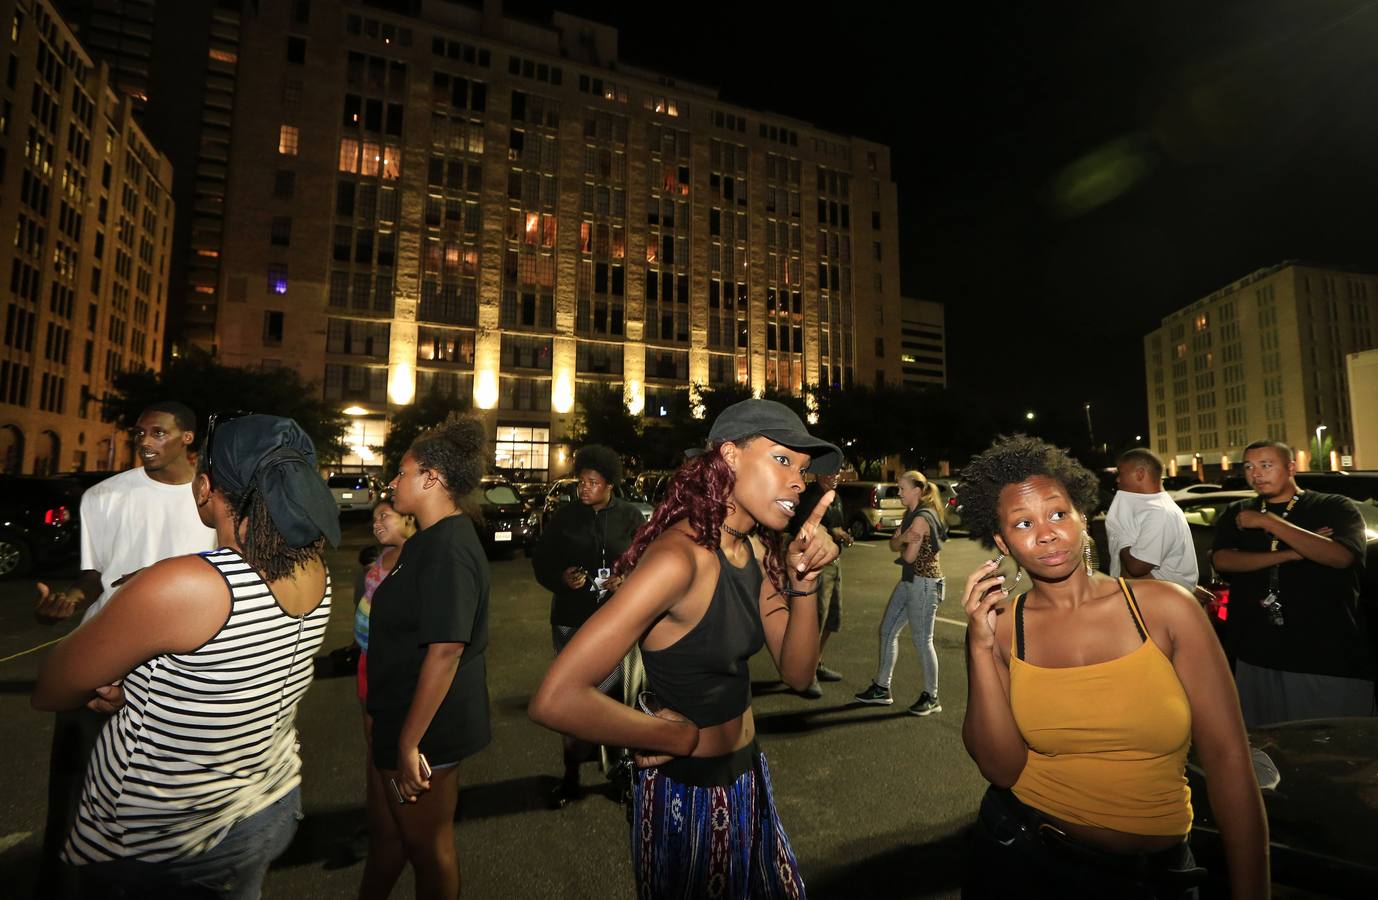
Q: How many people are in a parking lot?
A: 11